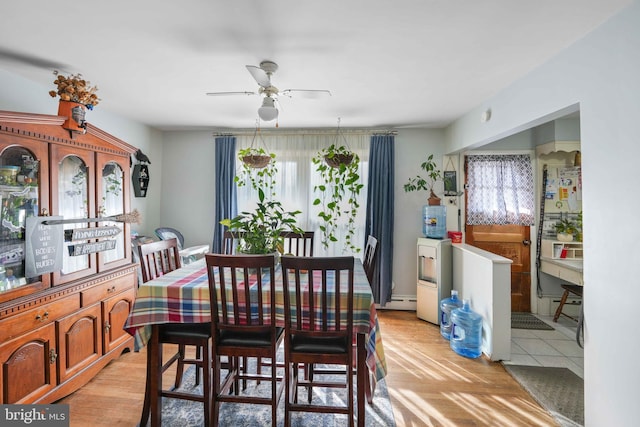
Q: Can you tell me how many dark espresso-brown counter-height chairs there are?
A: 6